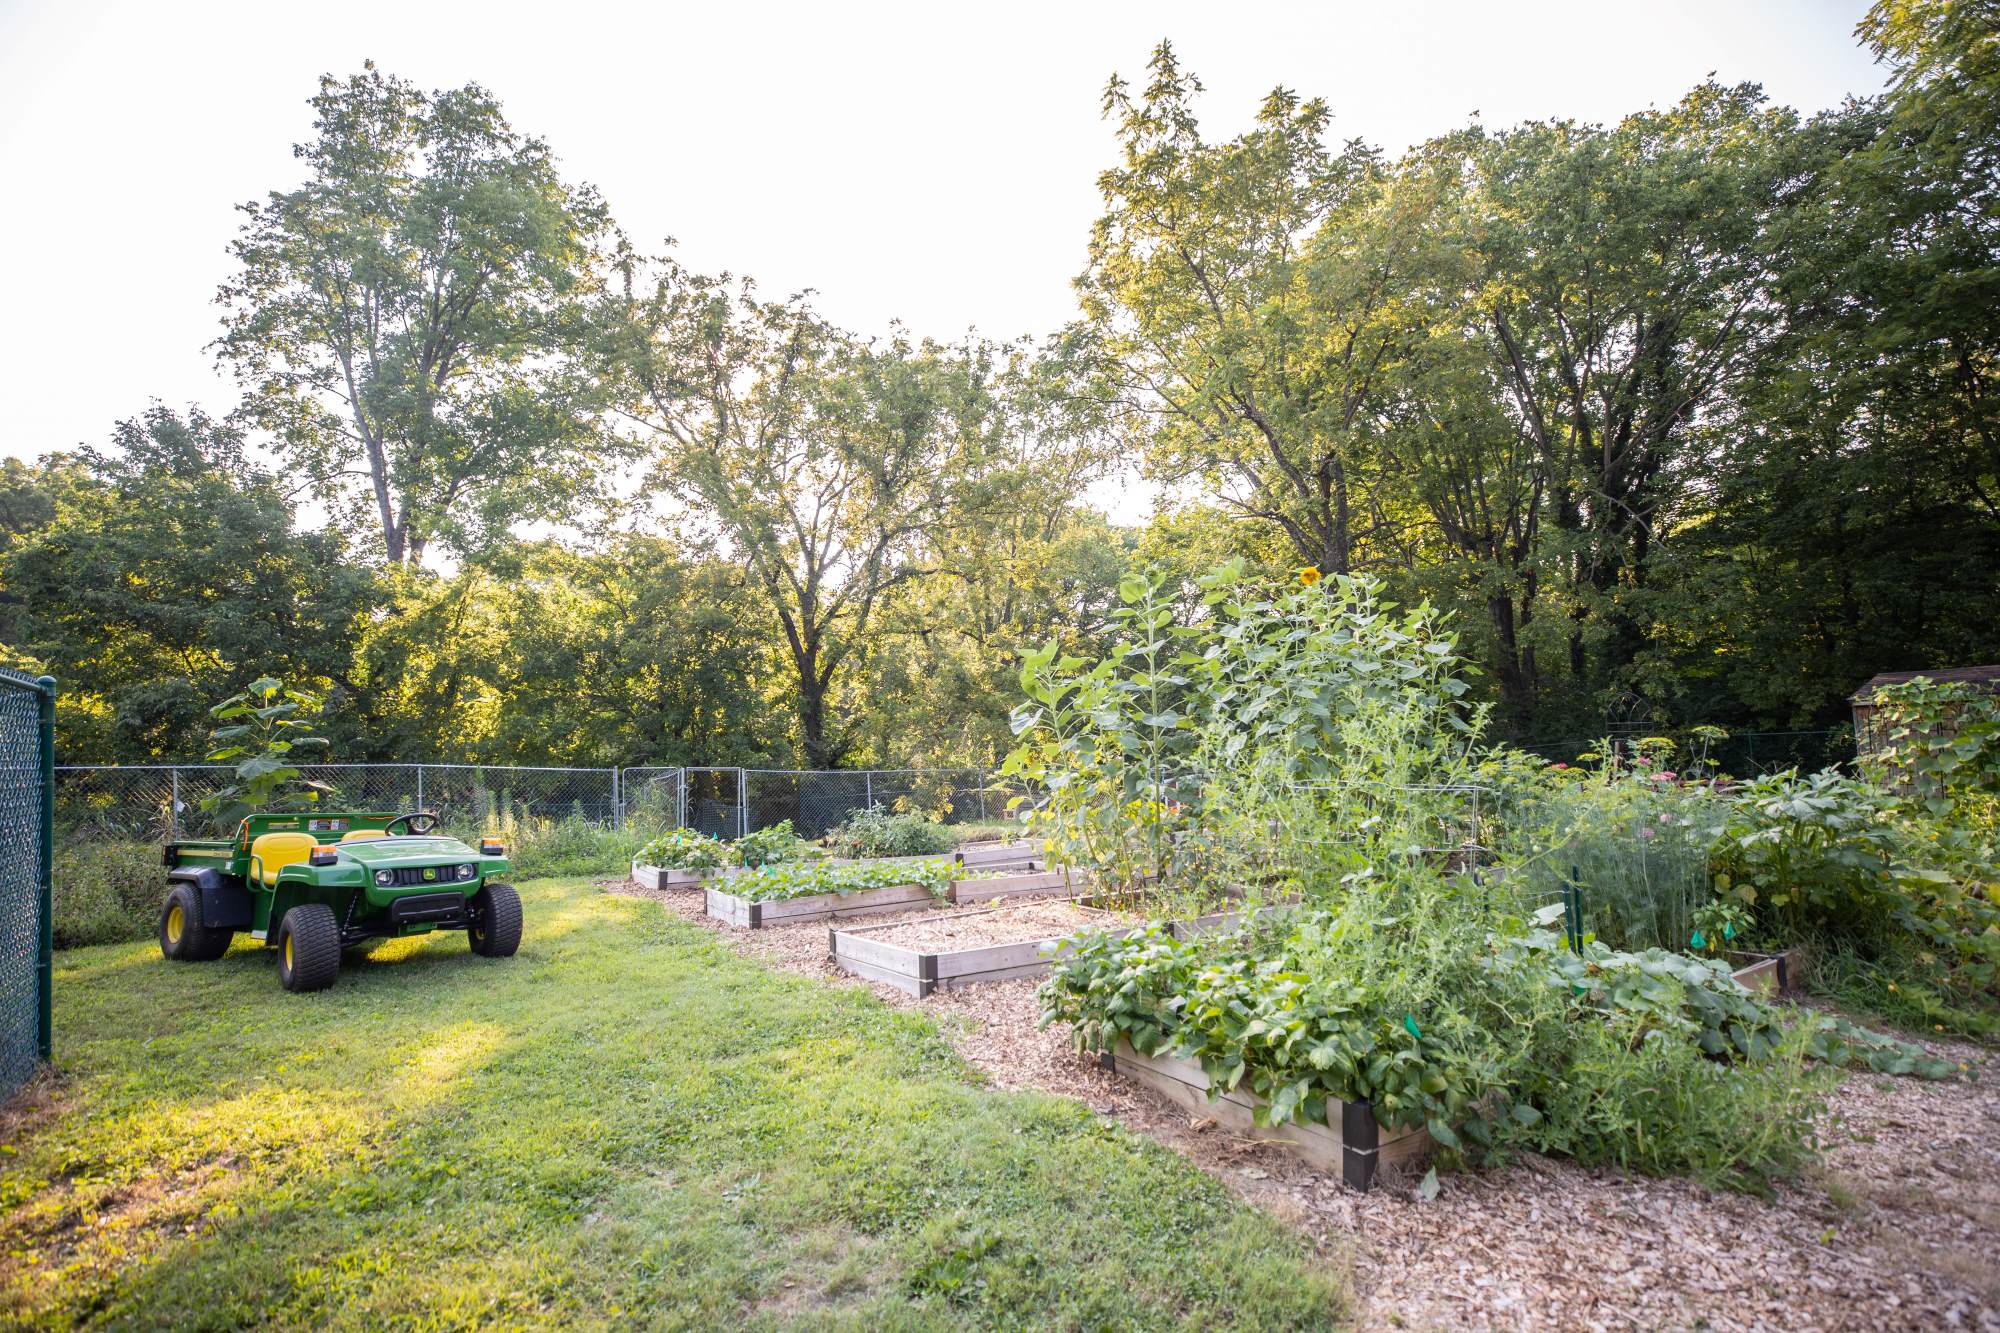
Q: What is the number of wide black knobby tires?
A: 3